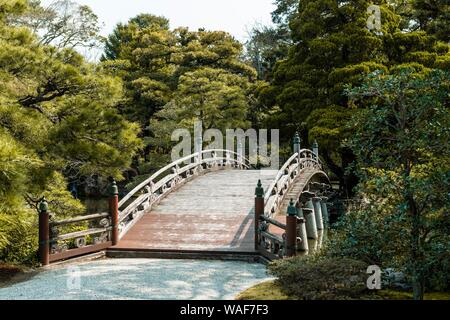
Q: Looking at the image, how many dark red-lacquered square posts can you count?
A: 4